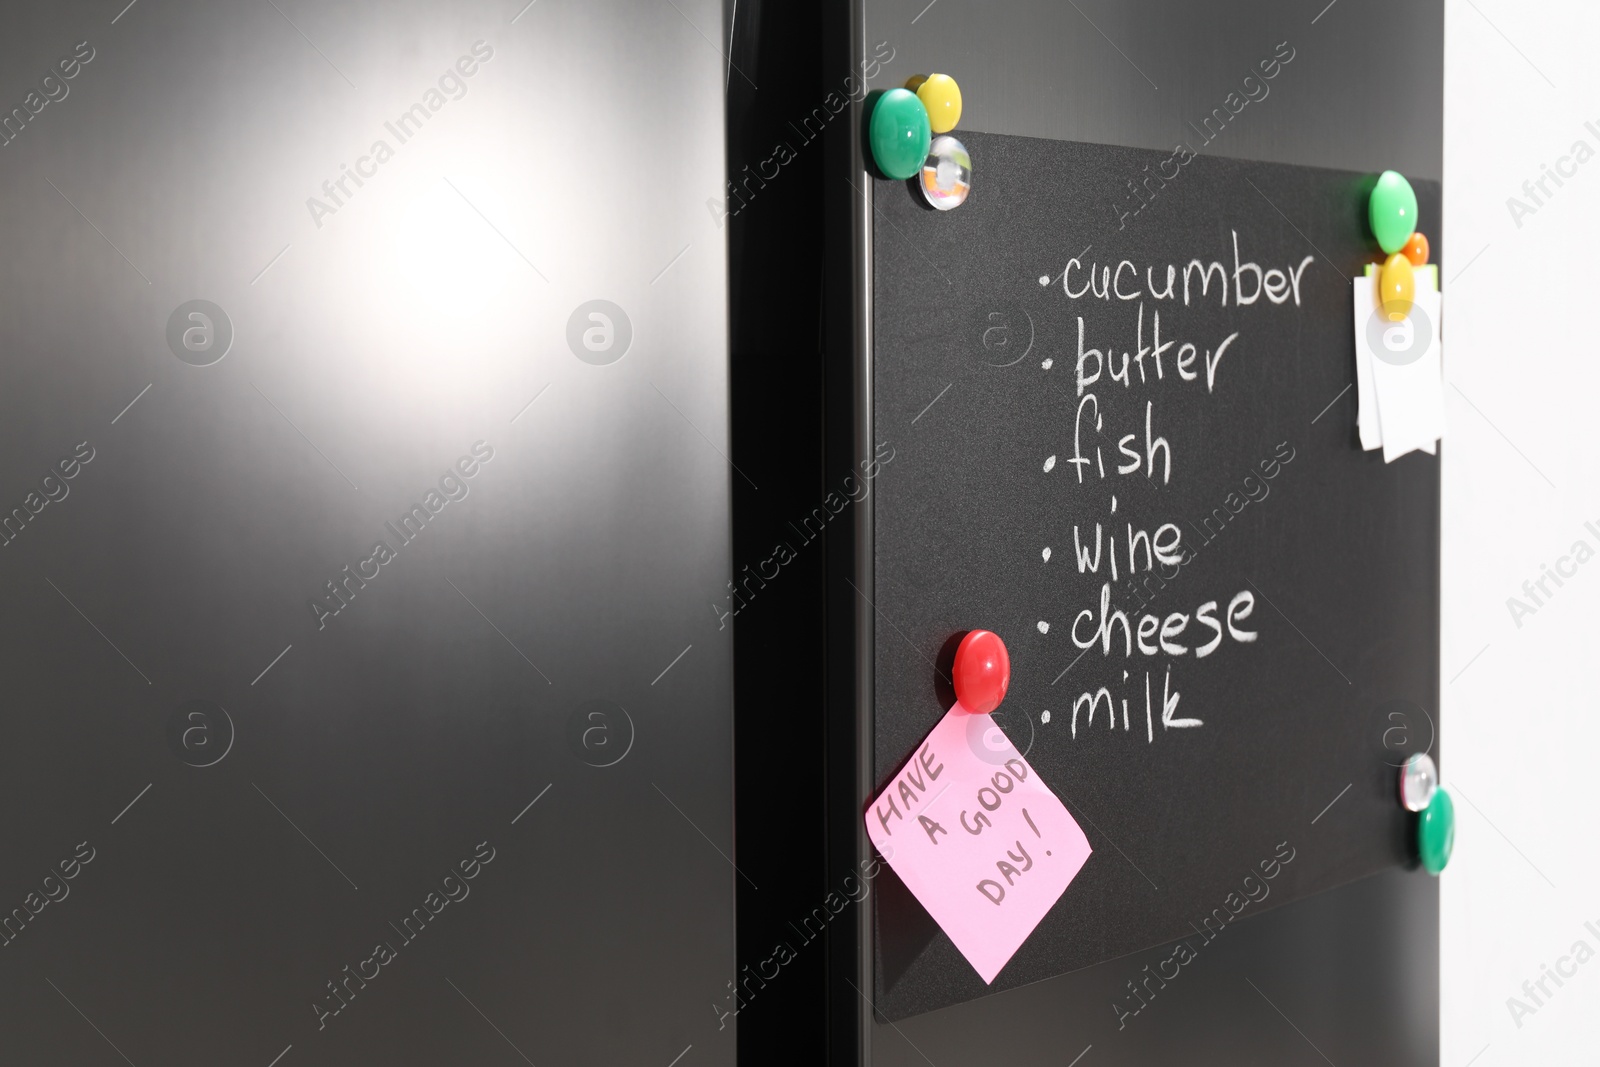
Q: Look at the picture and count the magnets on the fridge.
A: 9